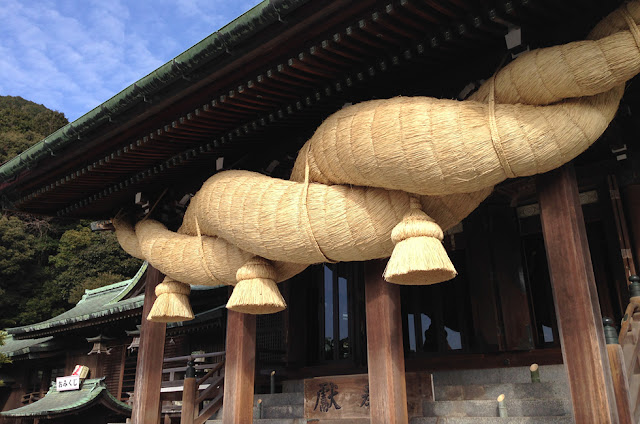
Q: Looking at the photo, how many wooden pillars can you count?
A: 4